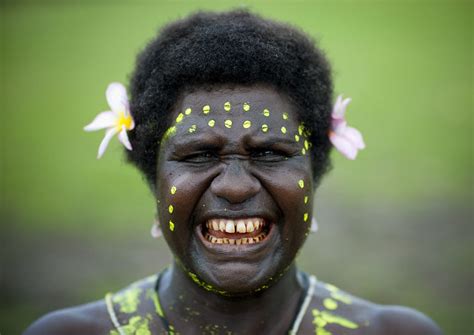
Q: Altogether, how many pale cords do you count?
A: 2